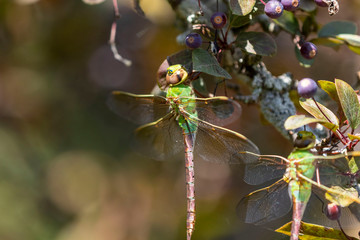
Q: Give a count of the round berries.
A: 8